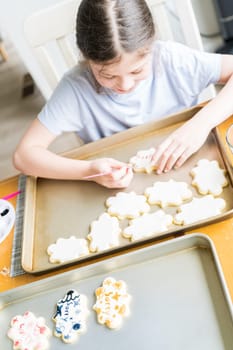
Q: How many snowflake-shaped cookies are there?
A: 11